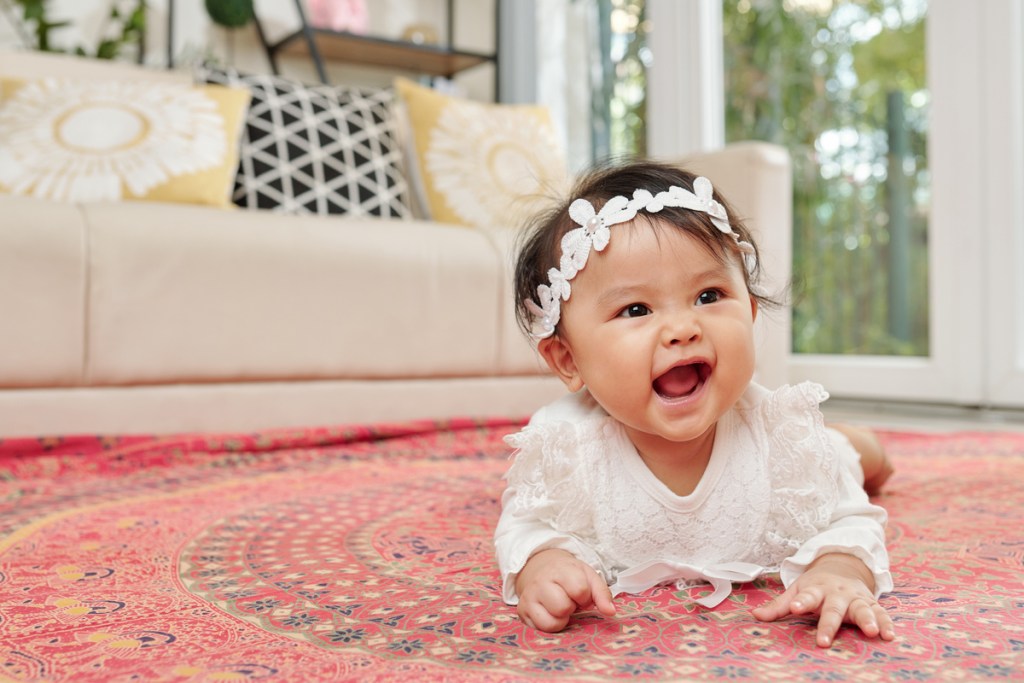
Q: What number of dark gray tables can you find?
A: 0